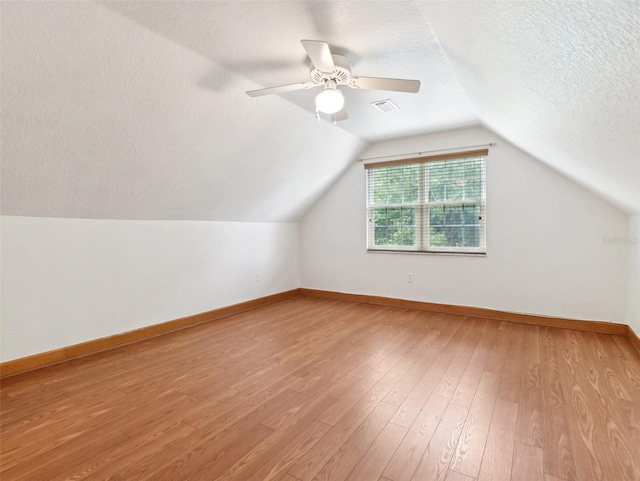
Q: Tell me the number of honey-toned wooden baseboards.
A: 3